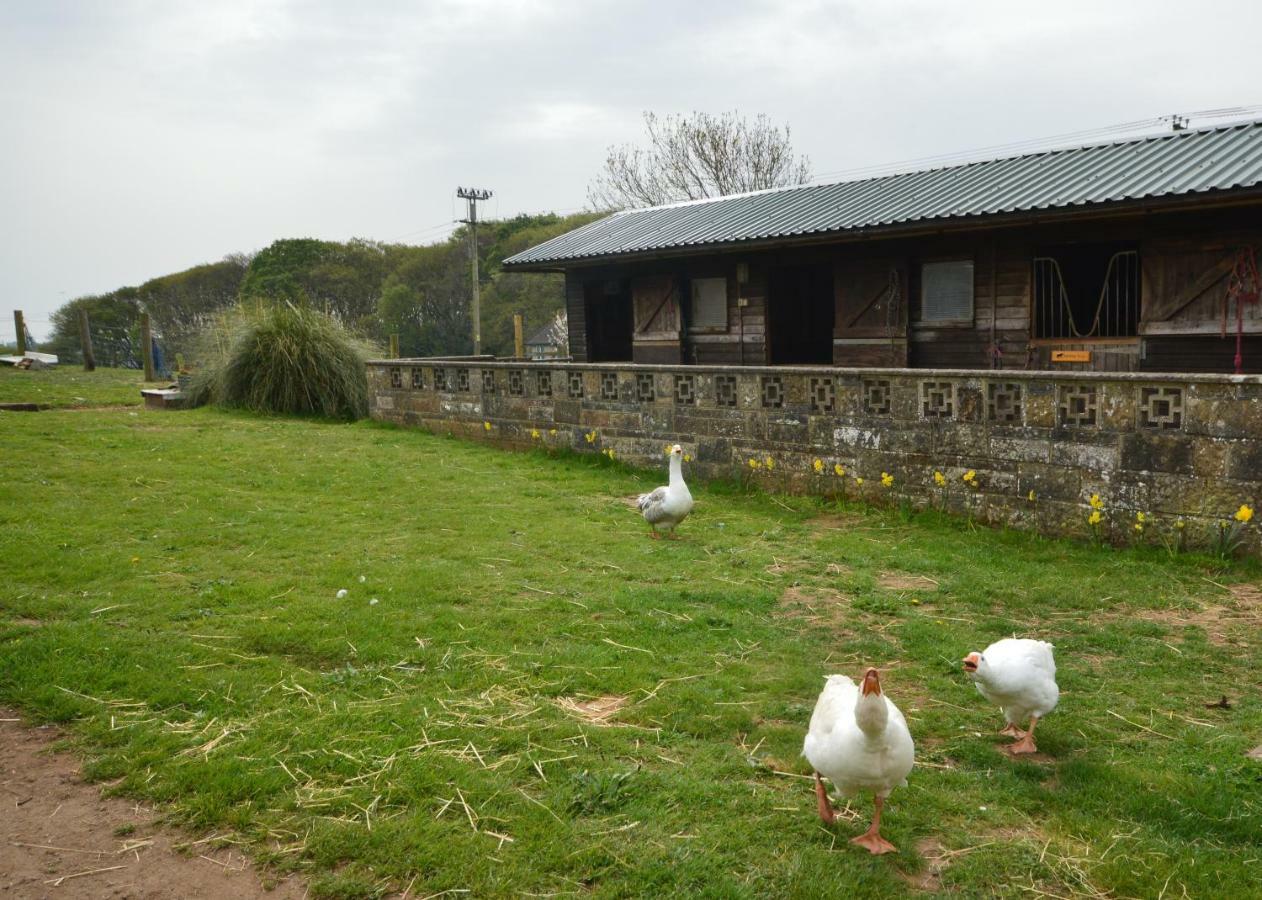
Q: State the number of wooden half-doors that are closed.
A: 1